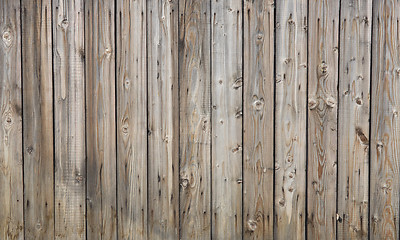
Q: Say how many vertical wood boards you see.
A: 13